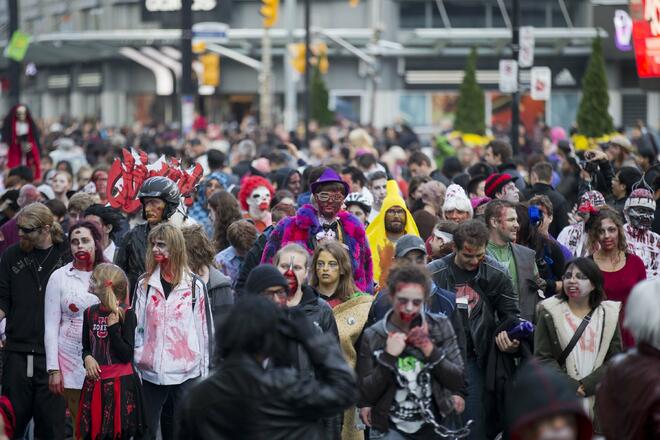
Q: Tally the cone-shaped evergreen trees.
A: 3